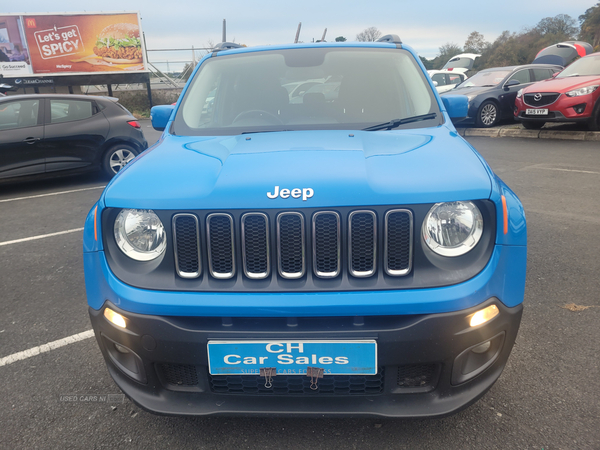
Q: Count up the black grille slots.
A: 7